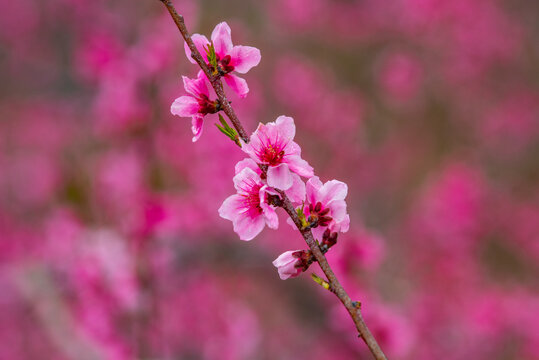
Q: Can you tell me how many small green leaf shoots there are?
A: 4